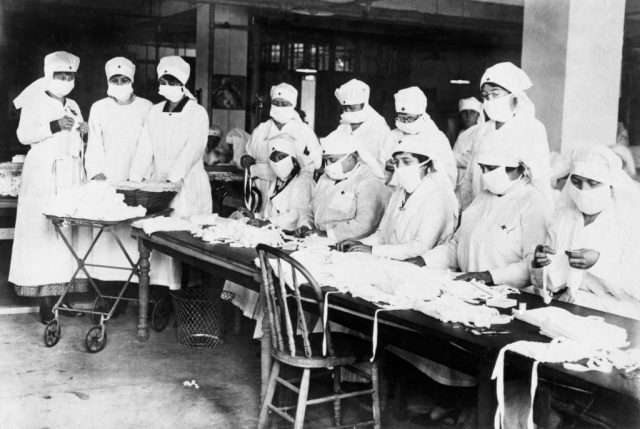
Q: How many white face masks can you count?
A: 12